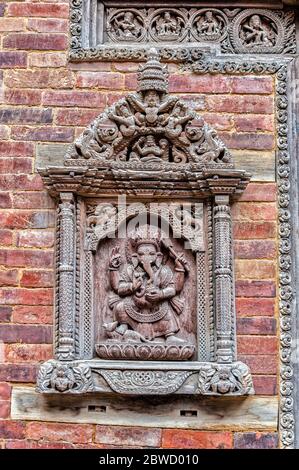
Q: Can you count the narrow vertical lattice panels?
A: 2